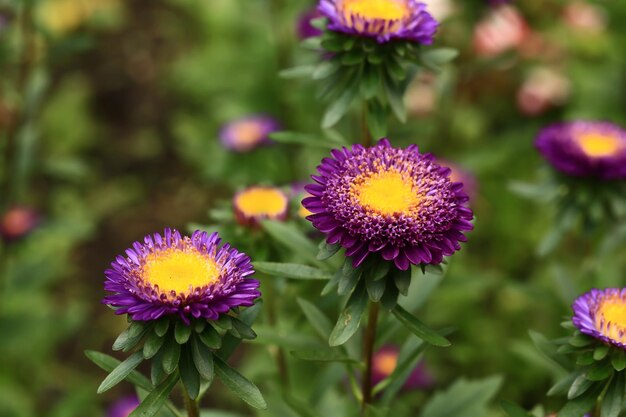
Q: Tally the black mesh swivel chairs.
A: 0